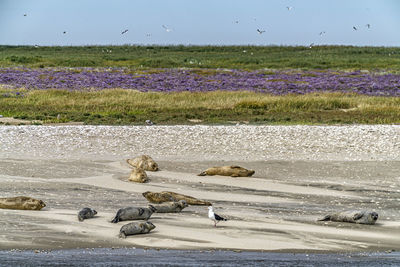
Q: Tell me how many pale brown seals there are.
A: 5